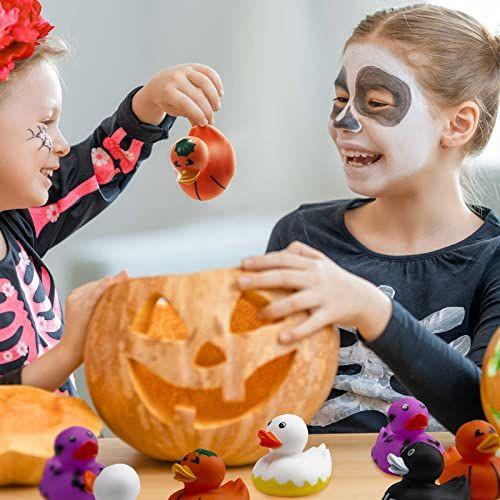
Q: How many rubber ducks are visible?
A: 8